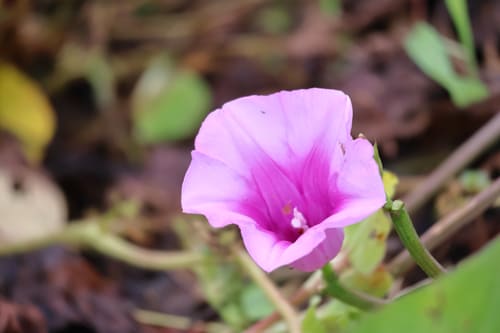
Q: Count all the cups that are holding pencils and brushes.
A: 0